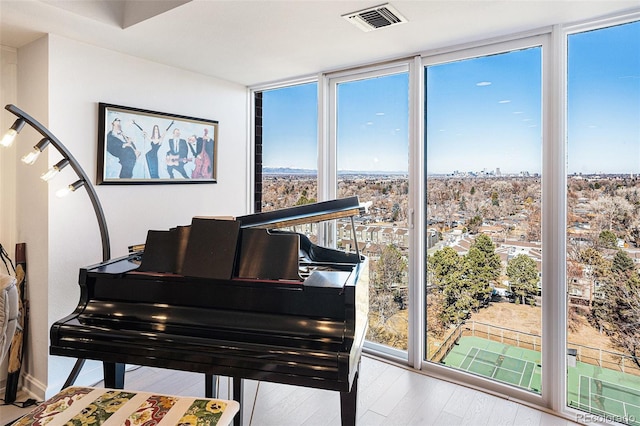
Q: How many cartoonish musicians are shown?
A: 4